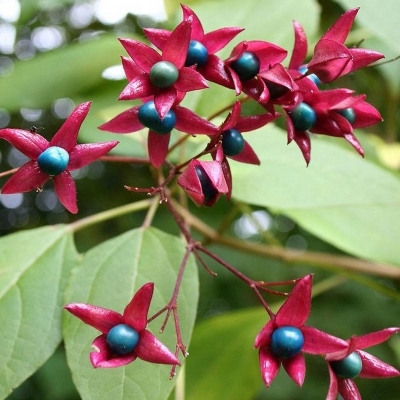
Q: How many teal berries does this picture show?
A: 13